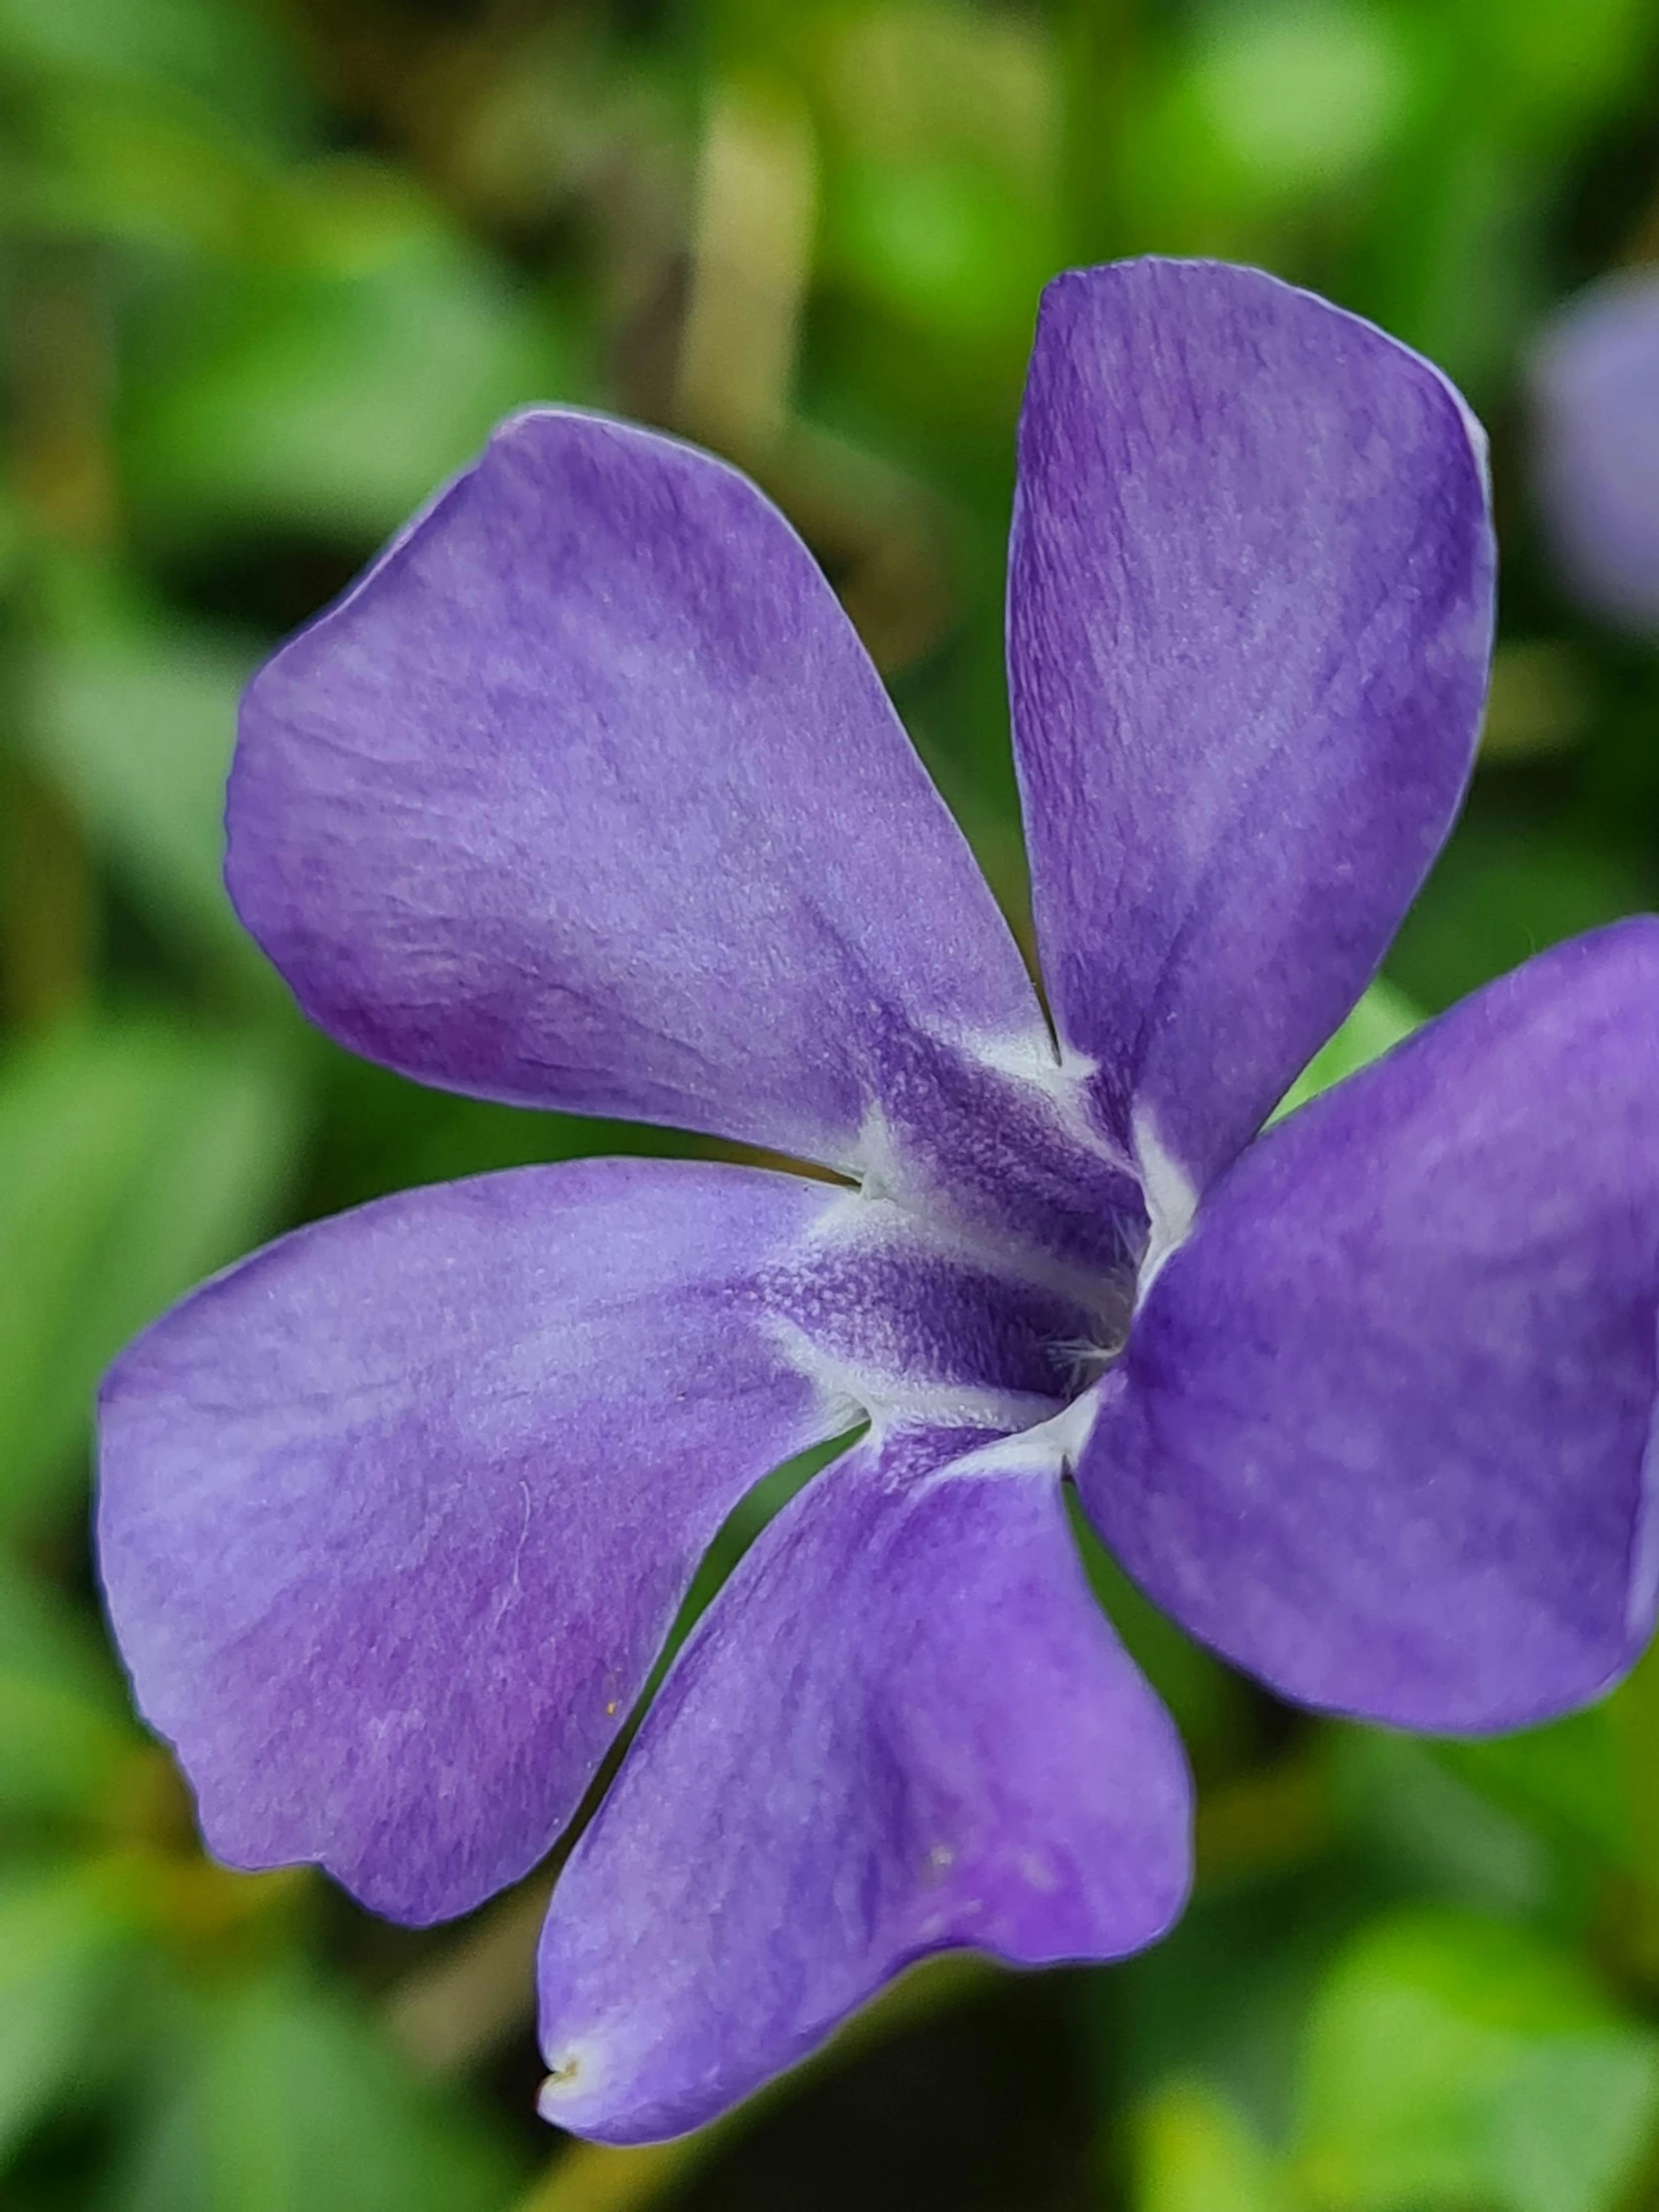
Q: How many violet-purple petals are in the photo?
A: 5